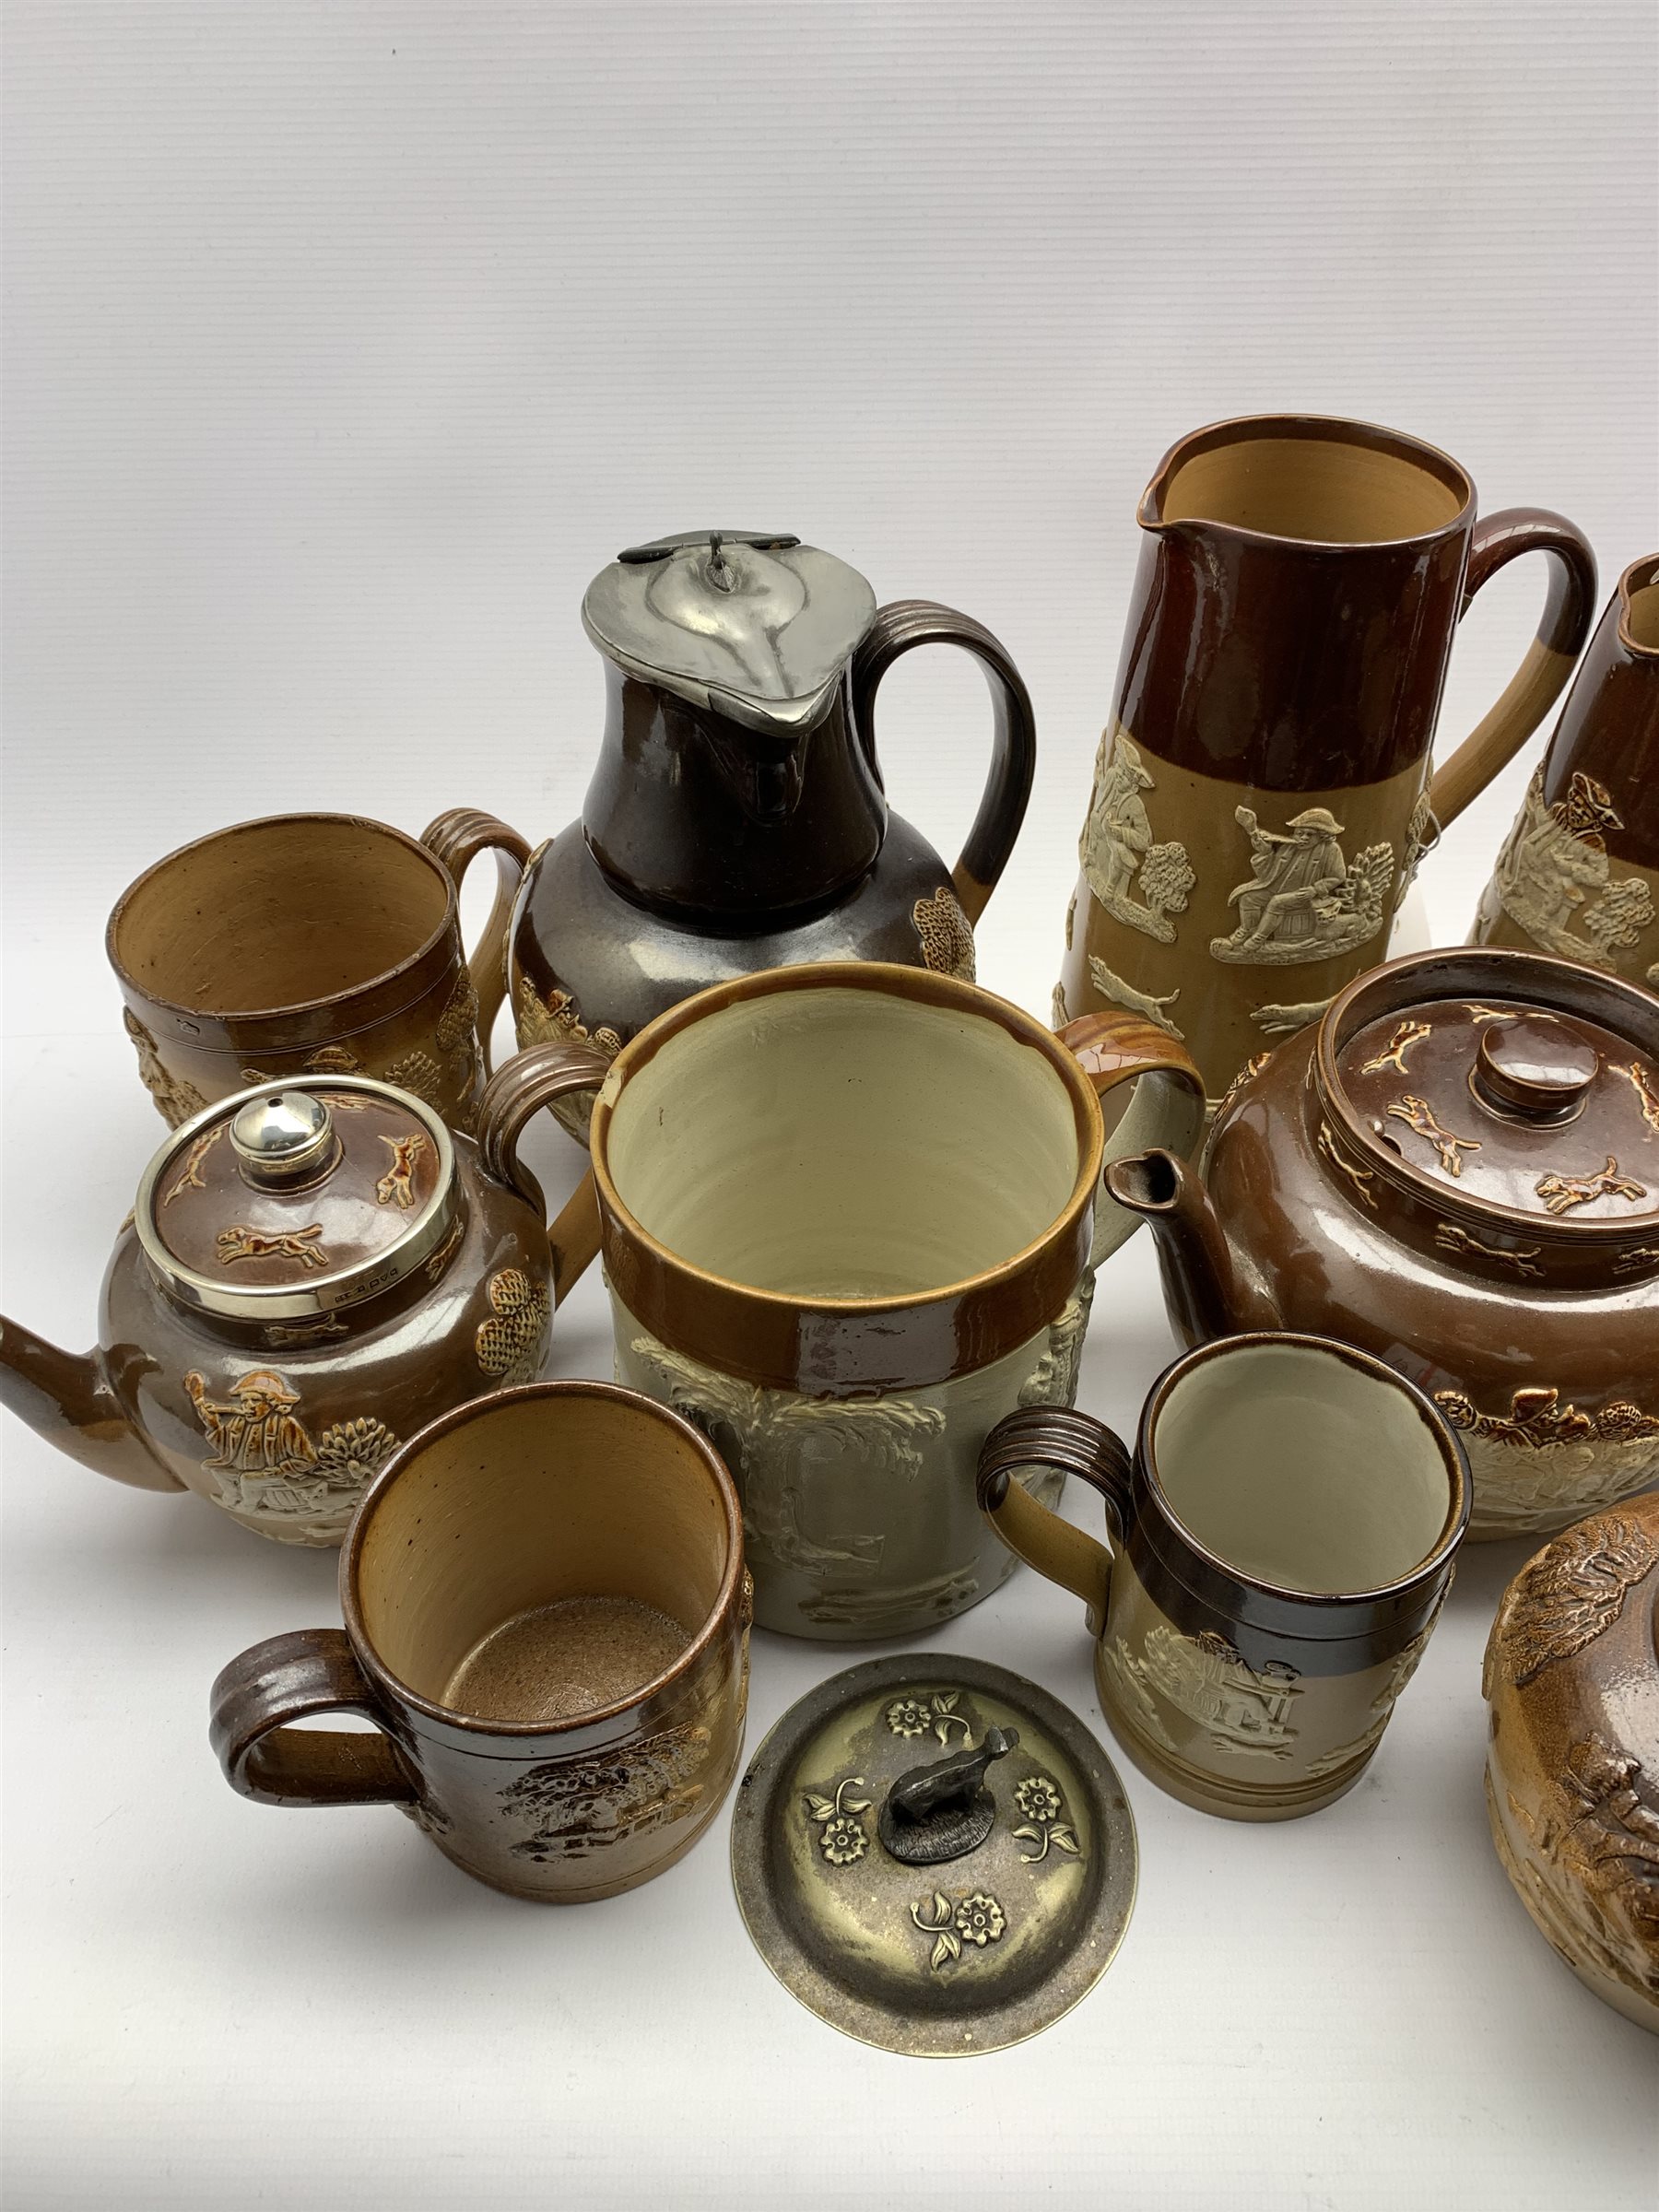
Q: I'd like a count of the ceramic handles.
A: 7